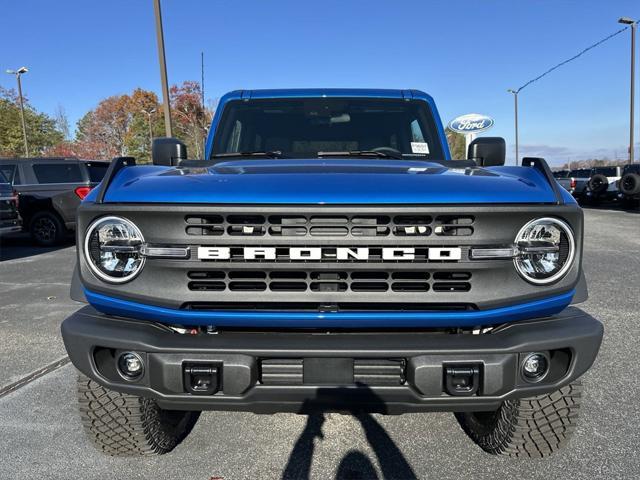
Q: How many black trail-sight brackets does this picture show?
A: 2